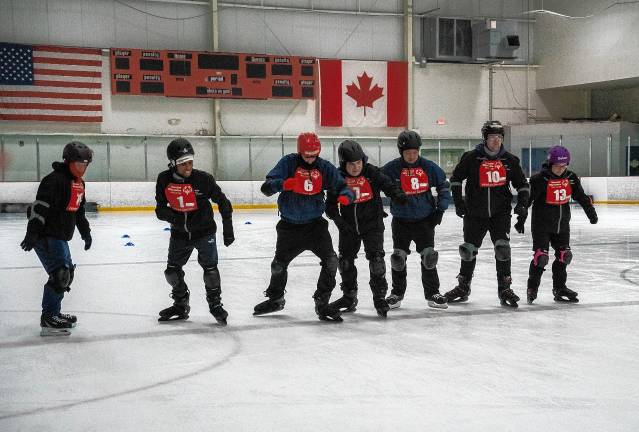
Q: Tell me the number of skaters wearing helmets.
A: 7